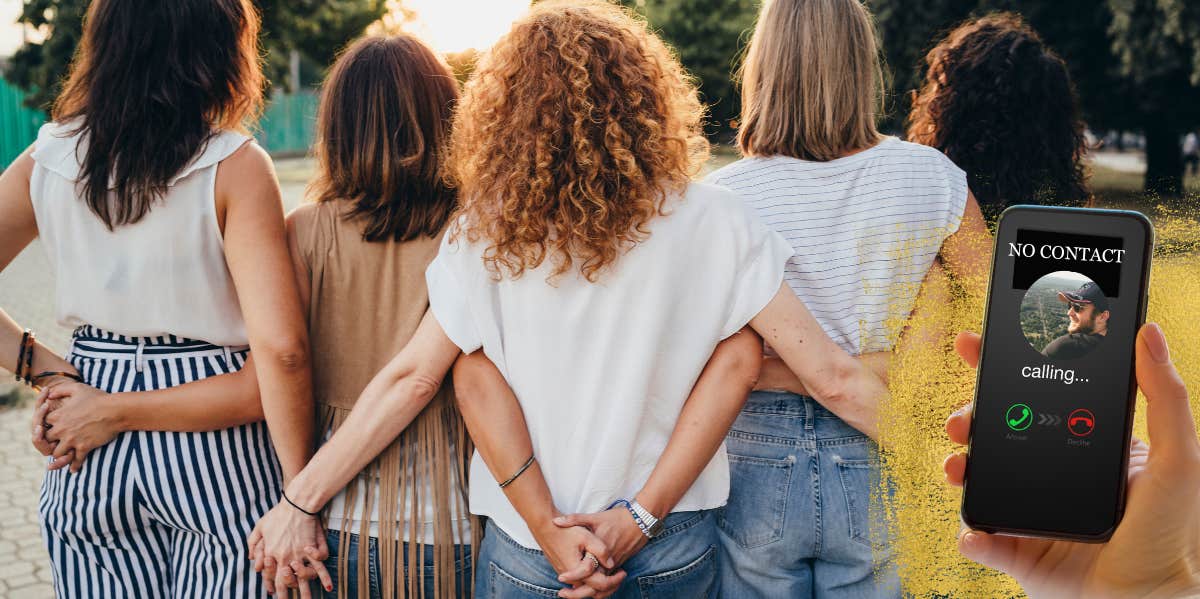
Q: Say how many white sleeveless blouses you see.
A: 1